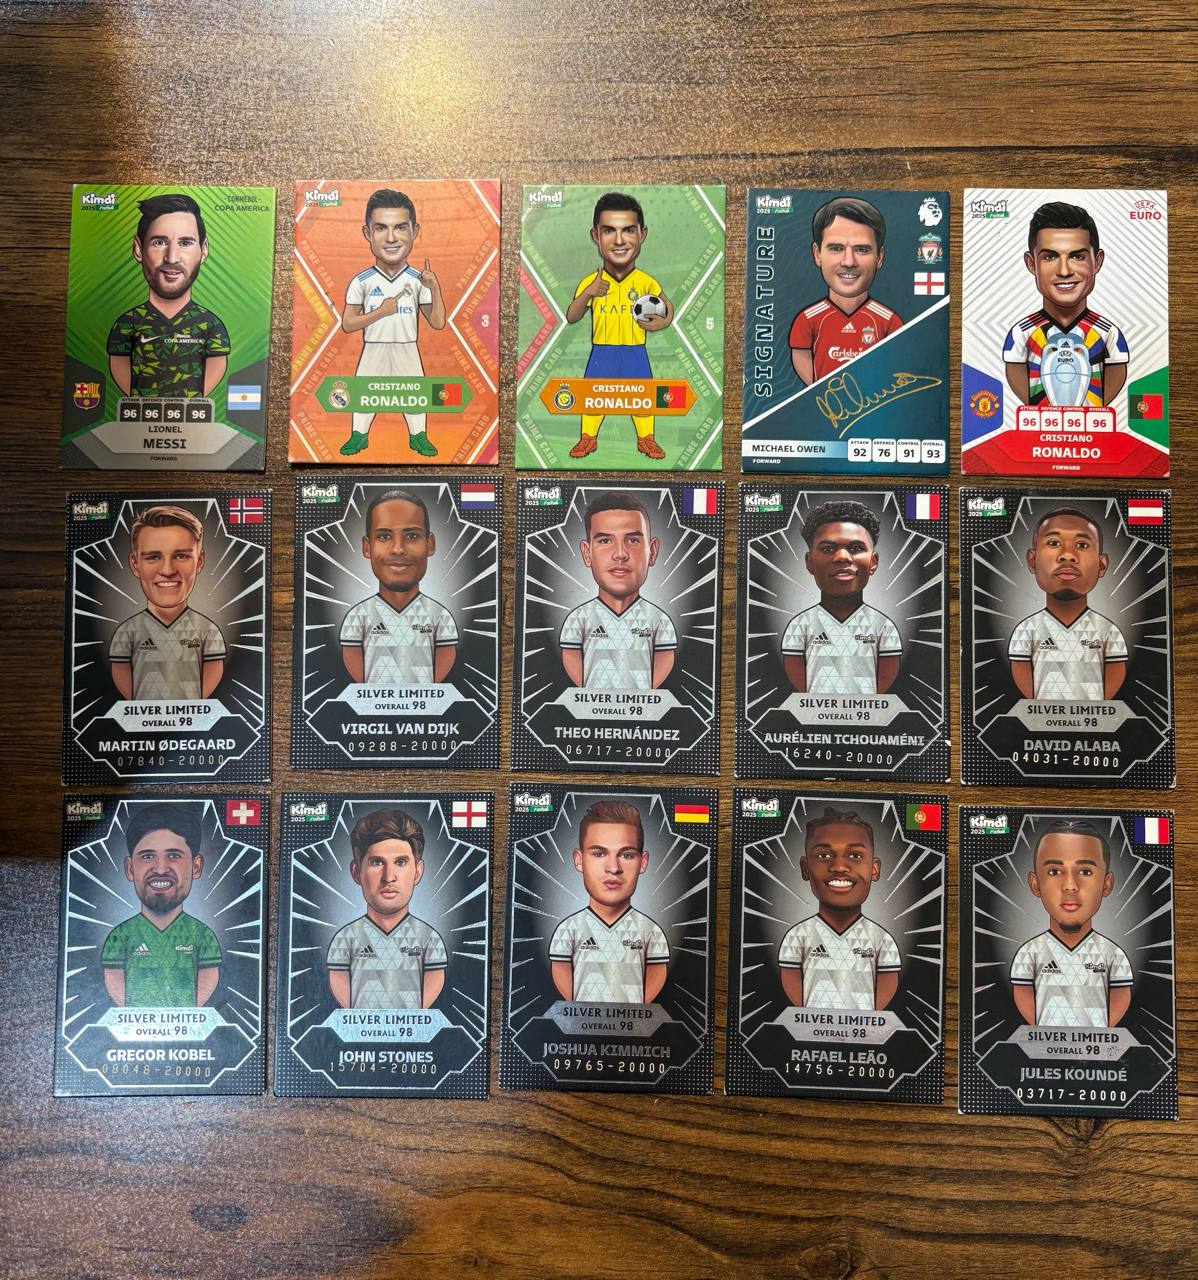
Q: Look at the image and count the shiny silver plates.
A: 10